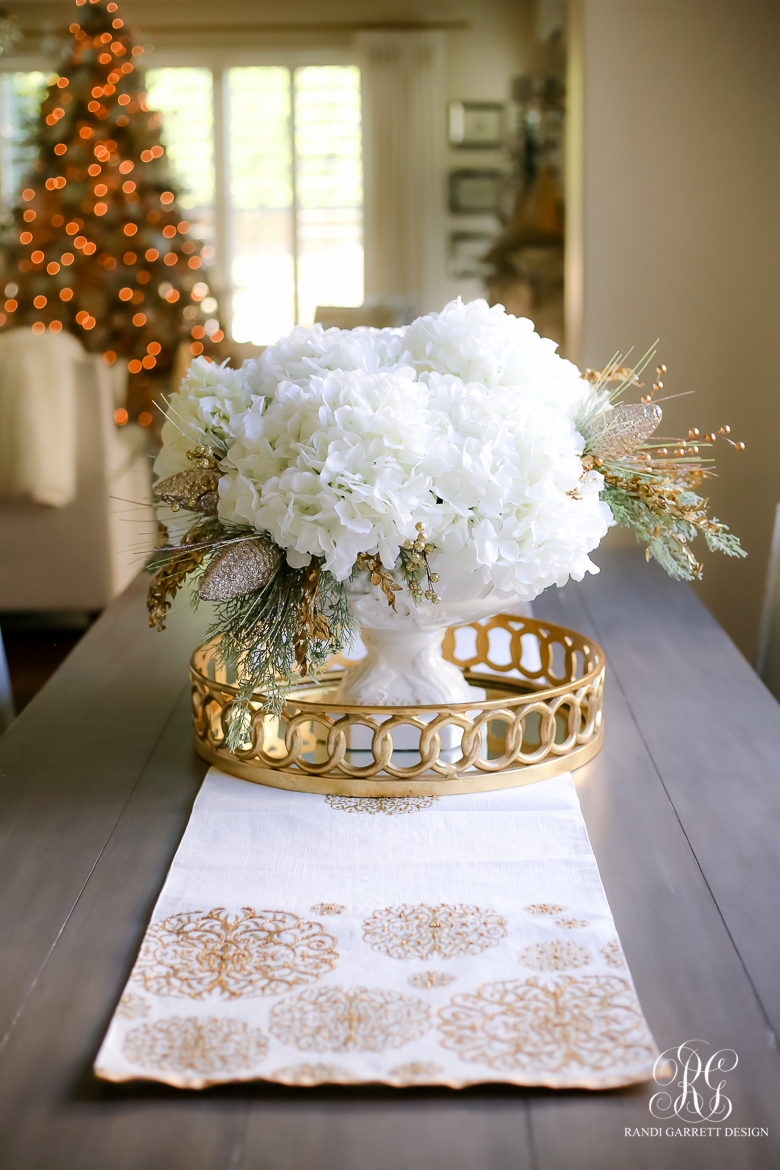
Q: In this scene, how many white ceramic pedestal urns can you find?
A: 1